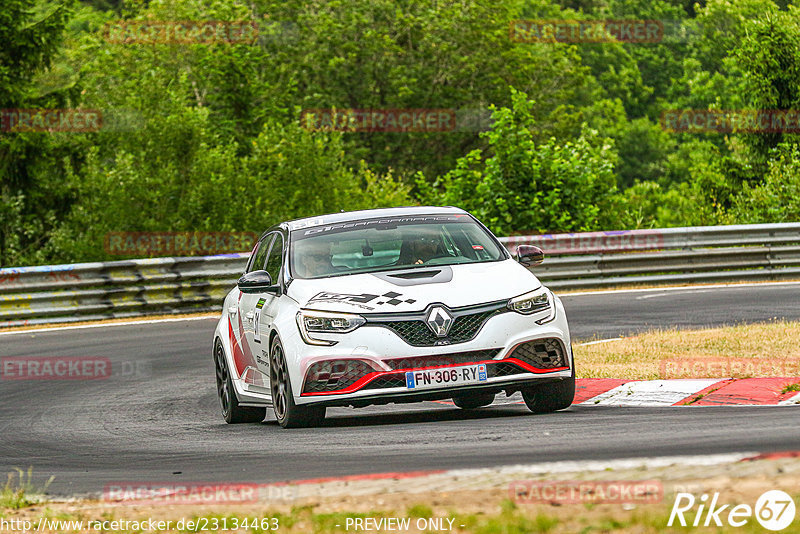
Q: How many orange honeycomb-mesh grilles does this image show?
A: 0